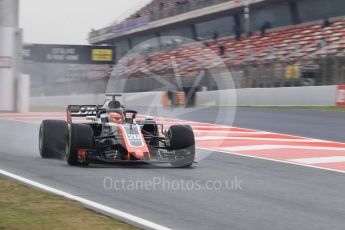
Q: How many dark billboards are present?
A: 1